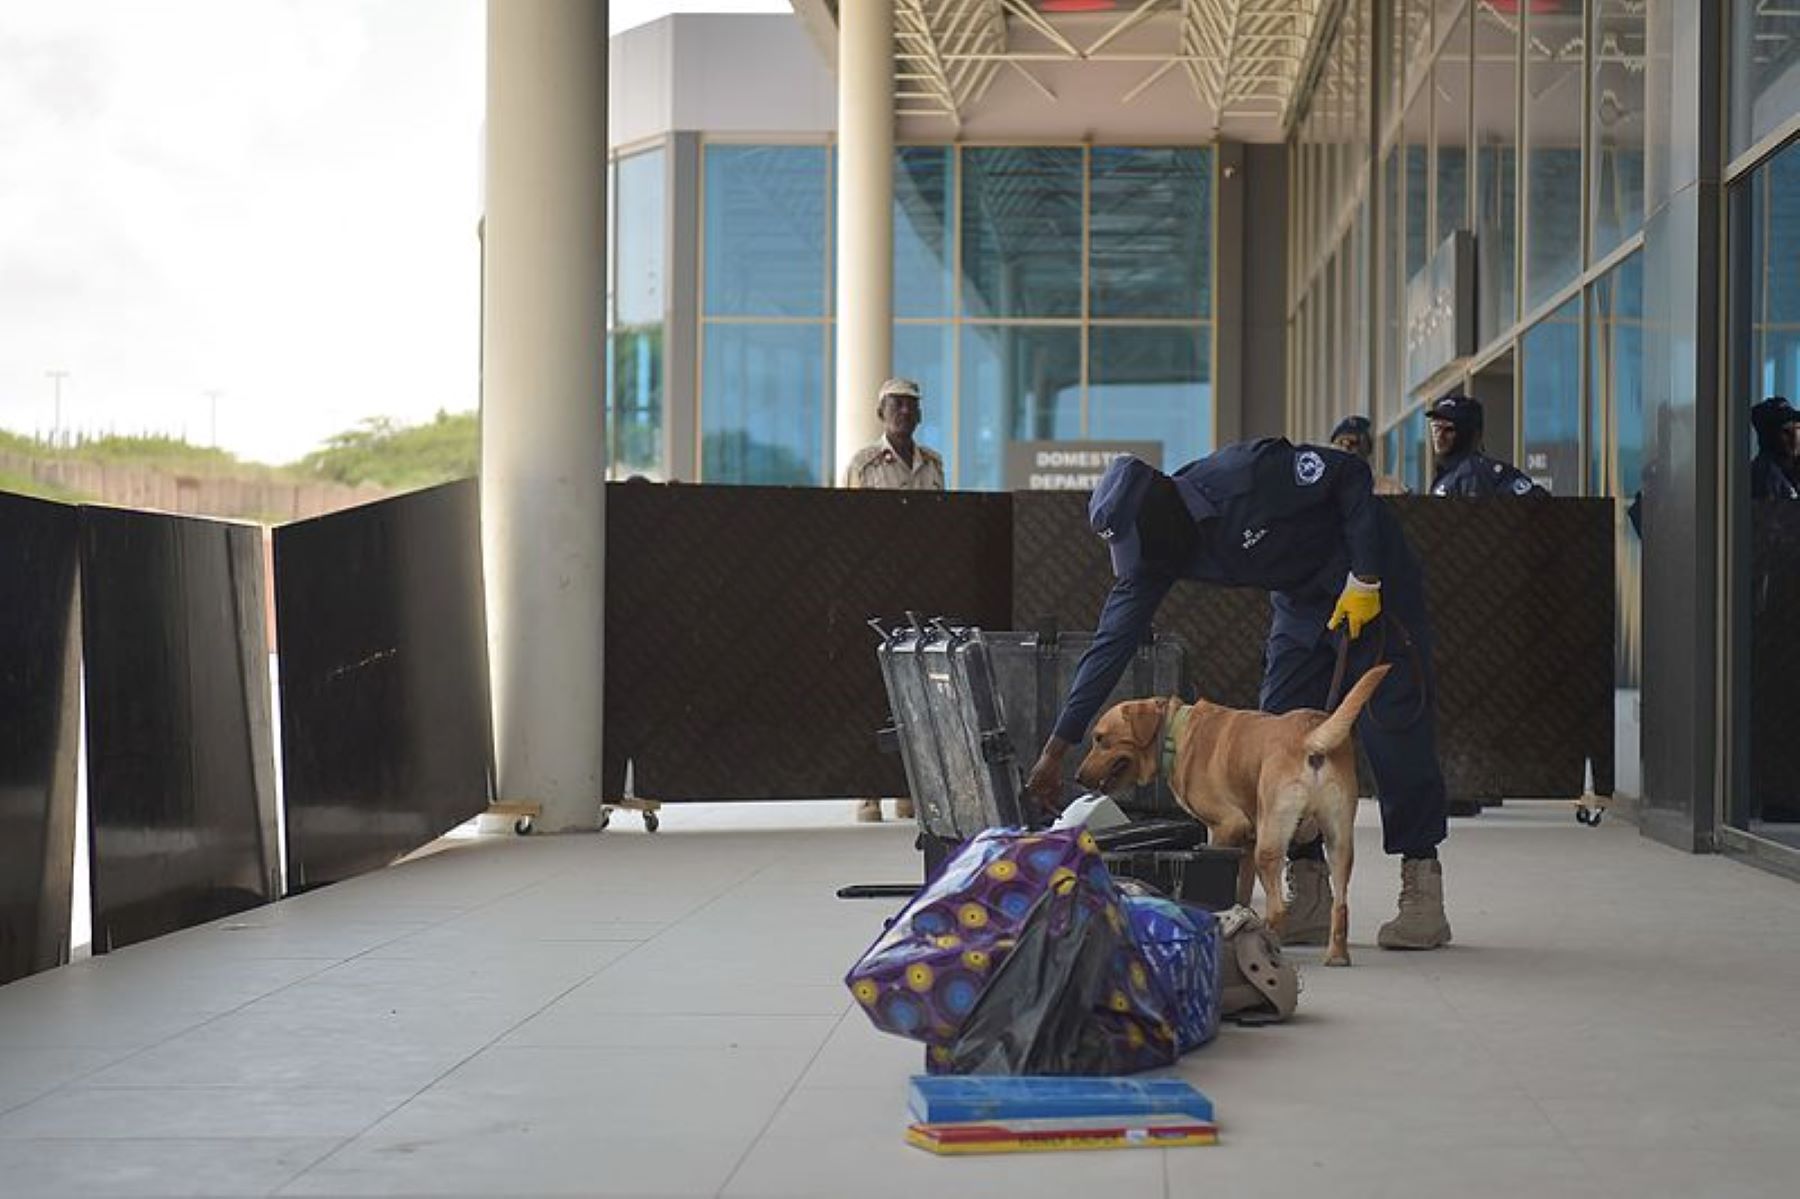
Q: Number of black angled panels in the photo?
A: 3